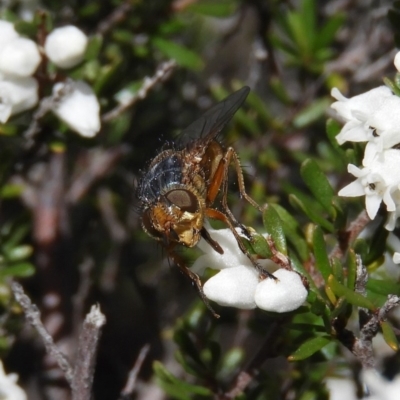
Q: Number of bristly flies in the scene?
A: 1